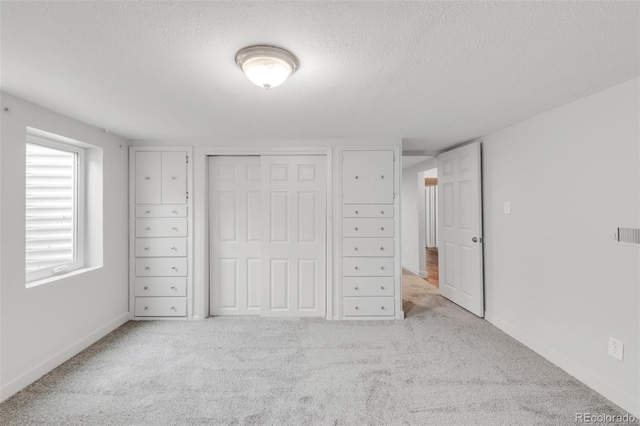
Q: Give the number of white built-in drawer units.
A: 2